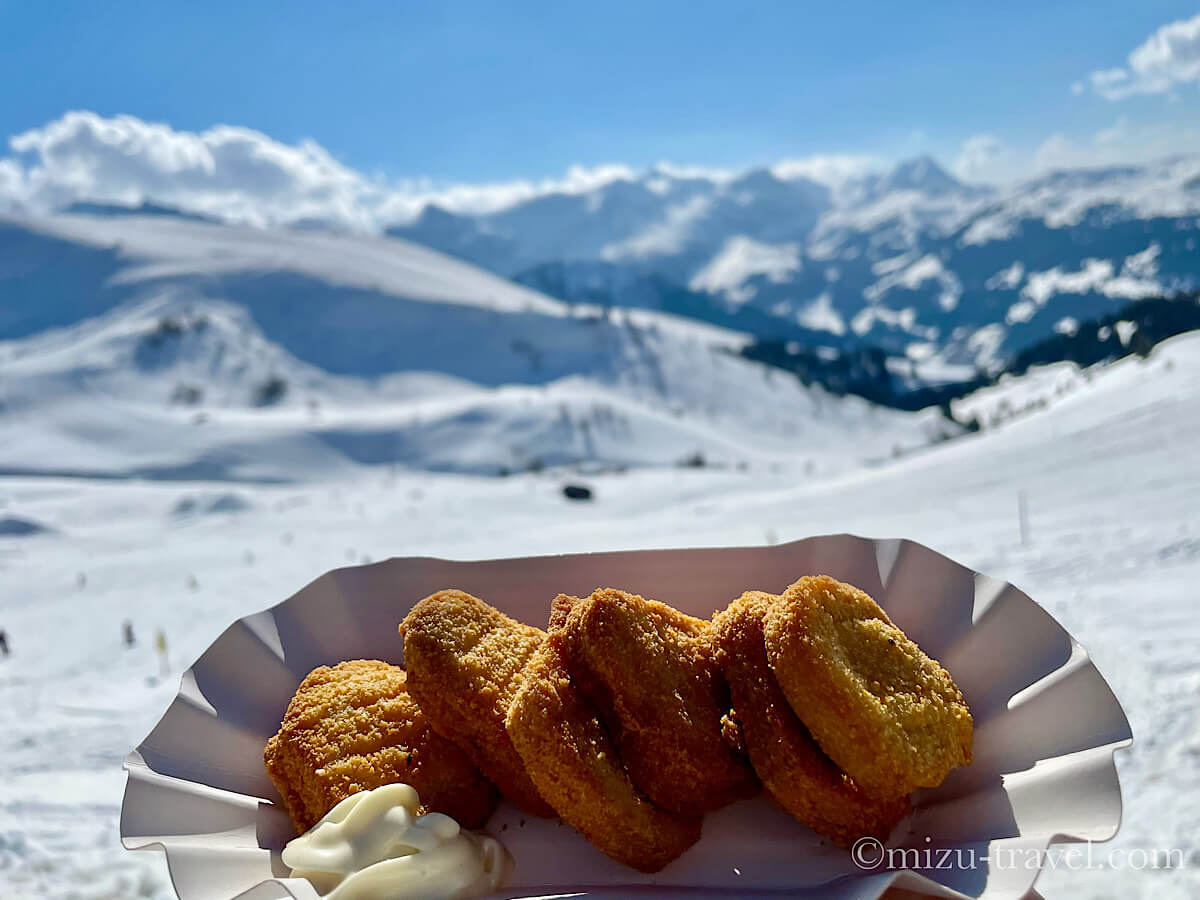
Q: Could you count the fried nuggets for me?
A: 6